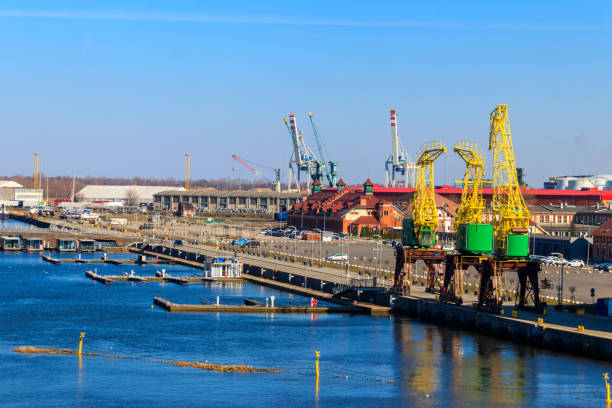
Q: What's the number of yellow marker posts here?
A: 3